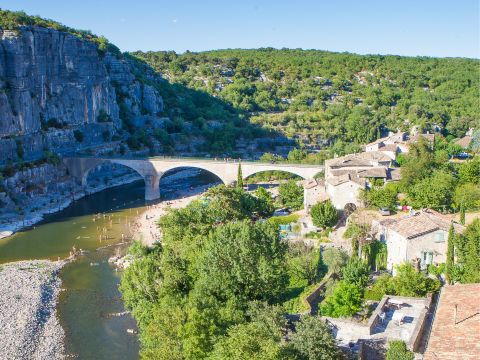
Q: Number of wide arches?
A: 3